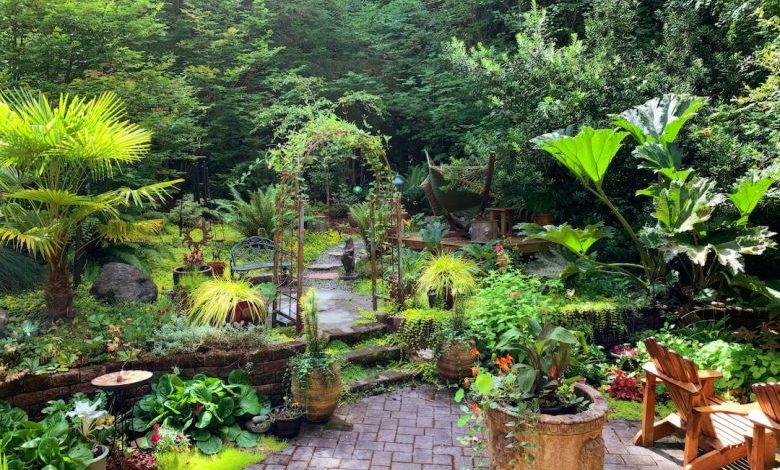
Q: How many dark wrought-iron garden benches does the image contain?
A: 1